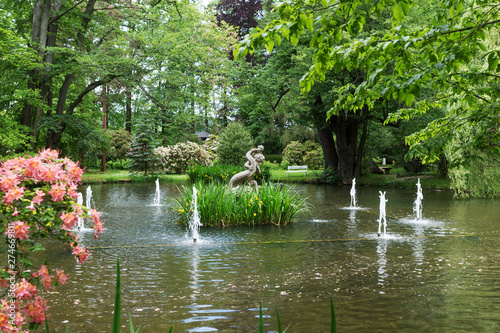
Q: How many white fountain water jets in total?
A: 7